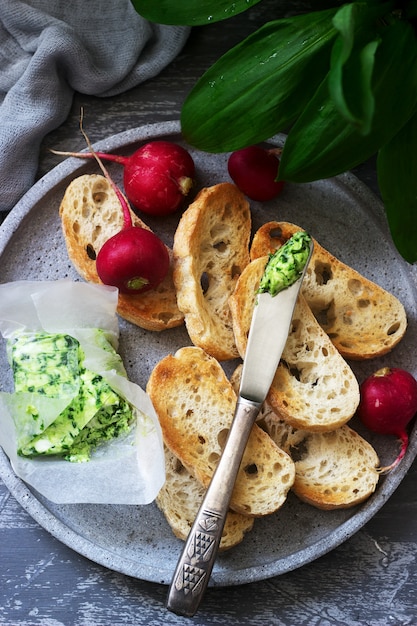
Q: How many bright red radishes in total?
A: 4